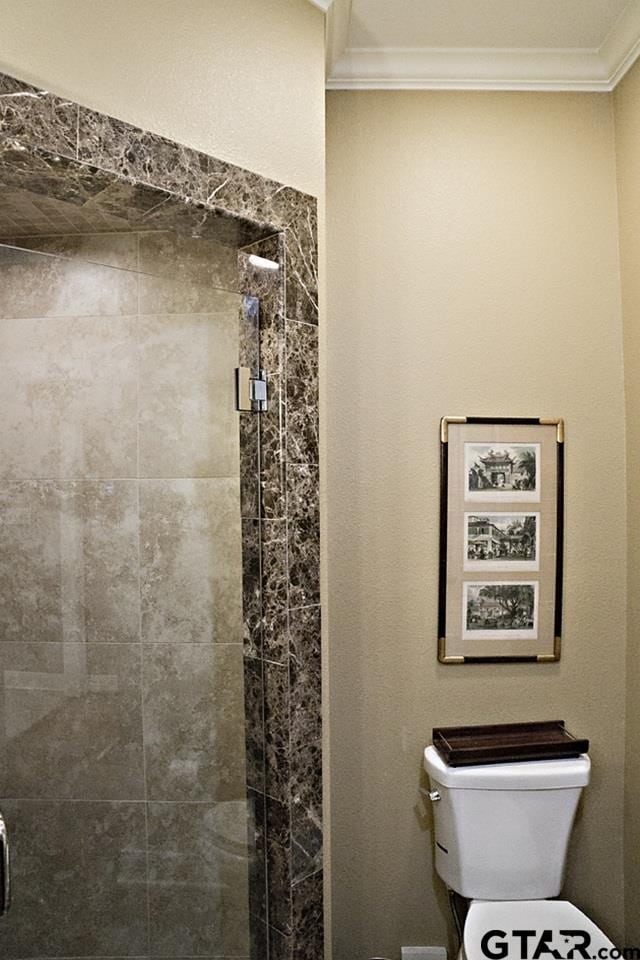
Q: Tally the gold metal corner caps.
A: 4